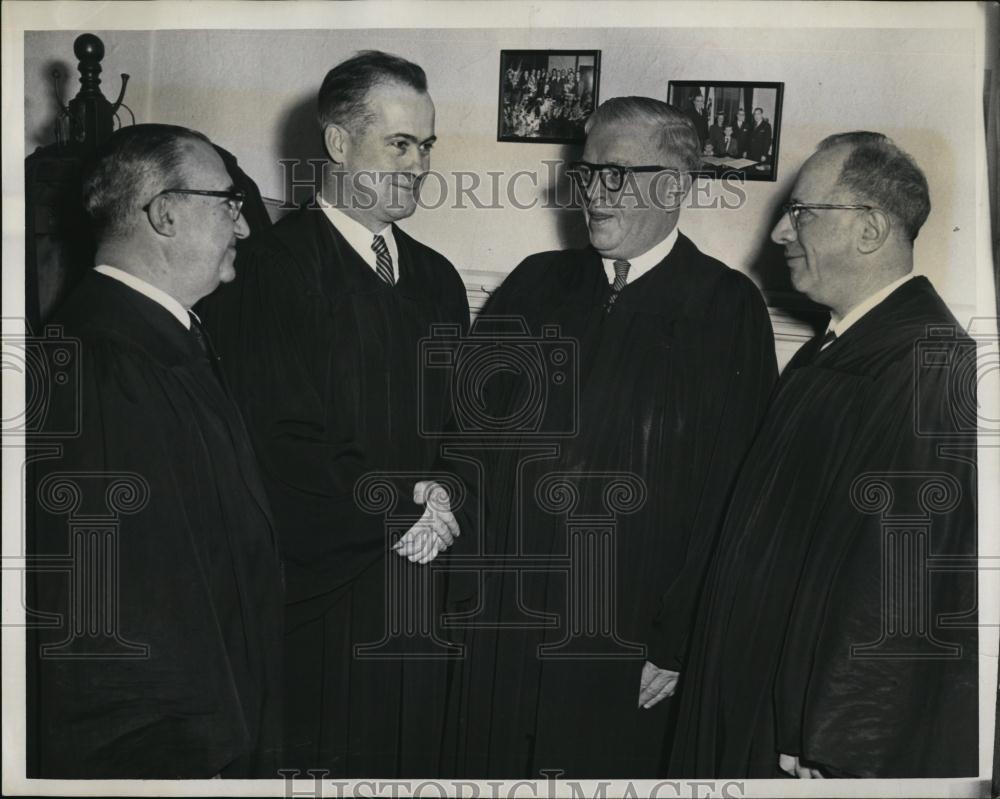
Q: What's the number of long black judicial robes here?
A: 4